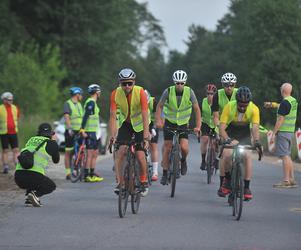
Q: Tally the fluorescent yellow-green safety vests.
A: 11